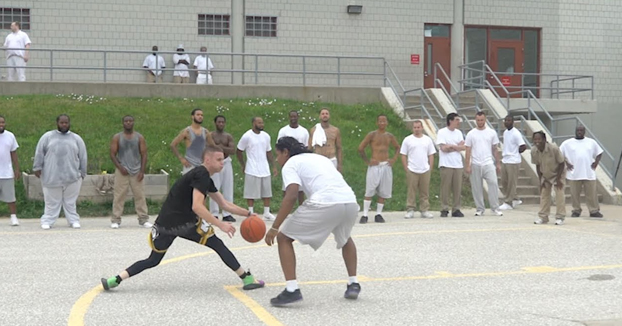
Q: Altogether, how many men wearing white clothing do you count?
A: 13